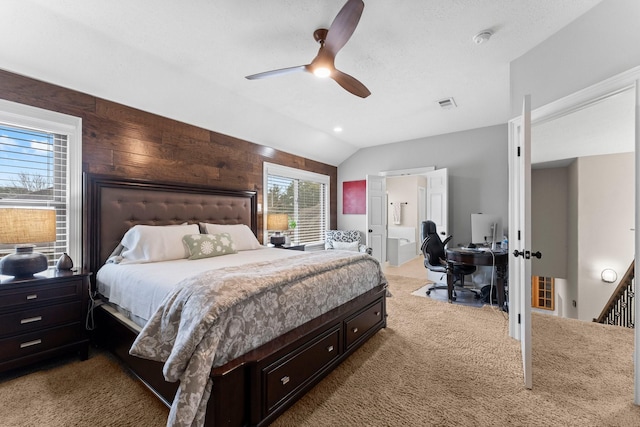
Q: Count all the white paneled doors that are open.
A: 3